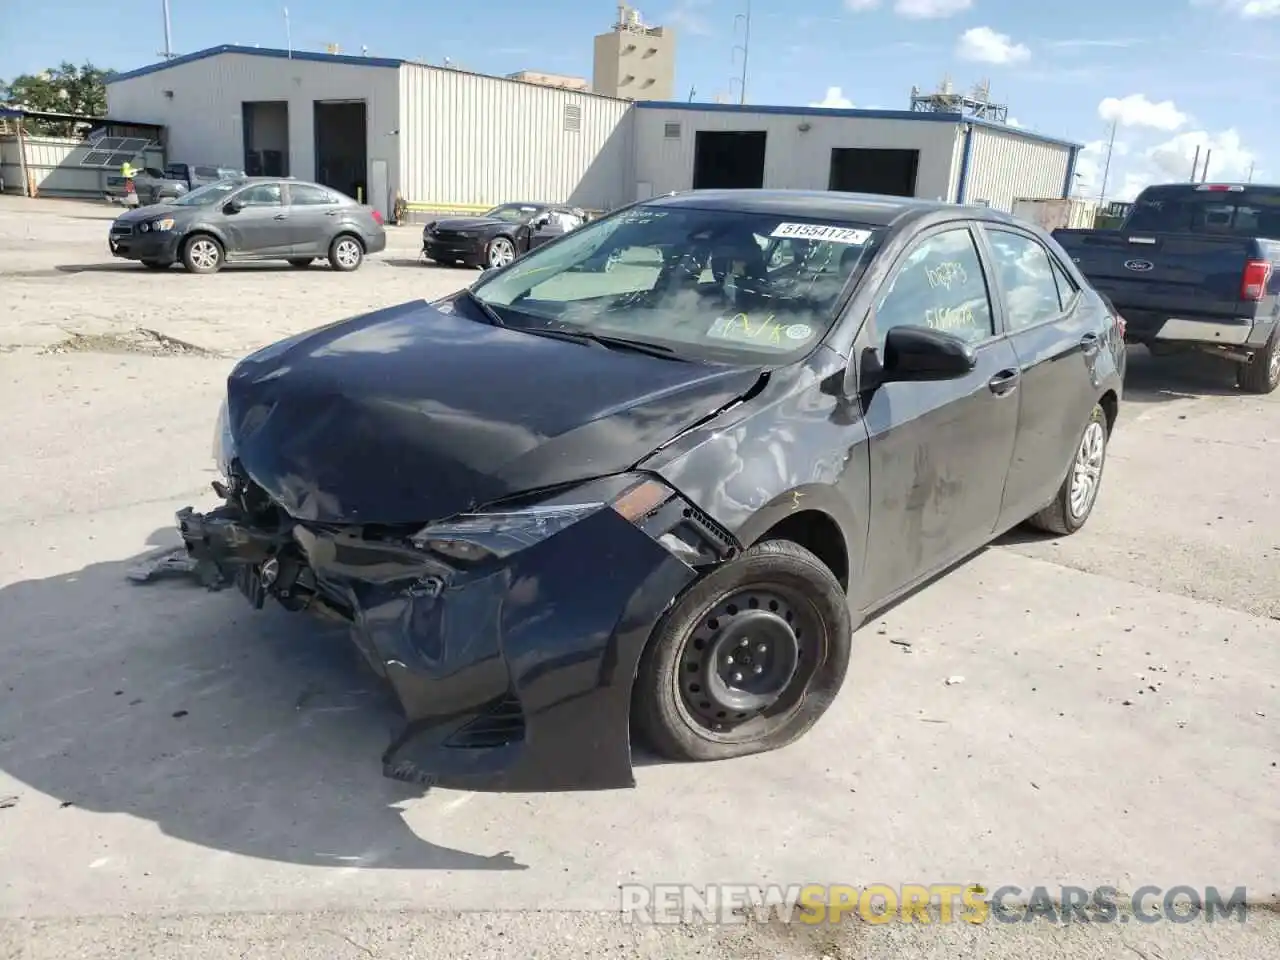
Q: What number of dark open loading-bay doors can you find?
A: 4